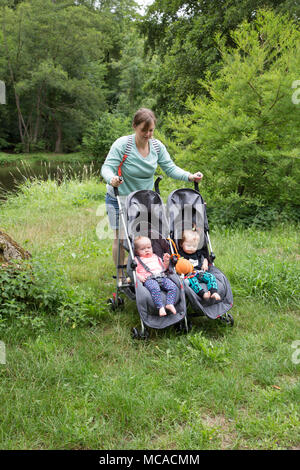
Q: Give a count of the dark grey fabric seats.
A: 2